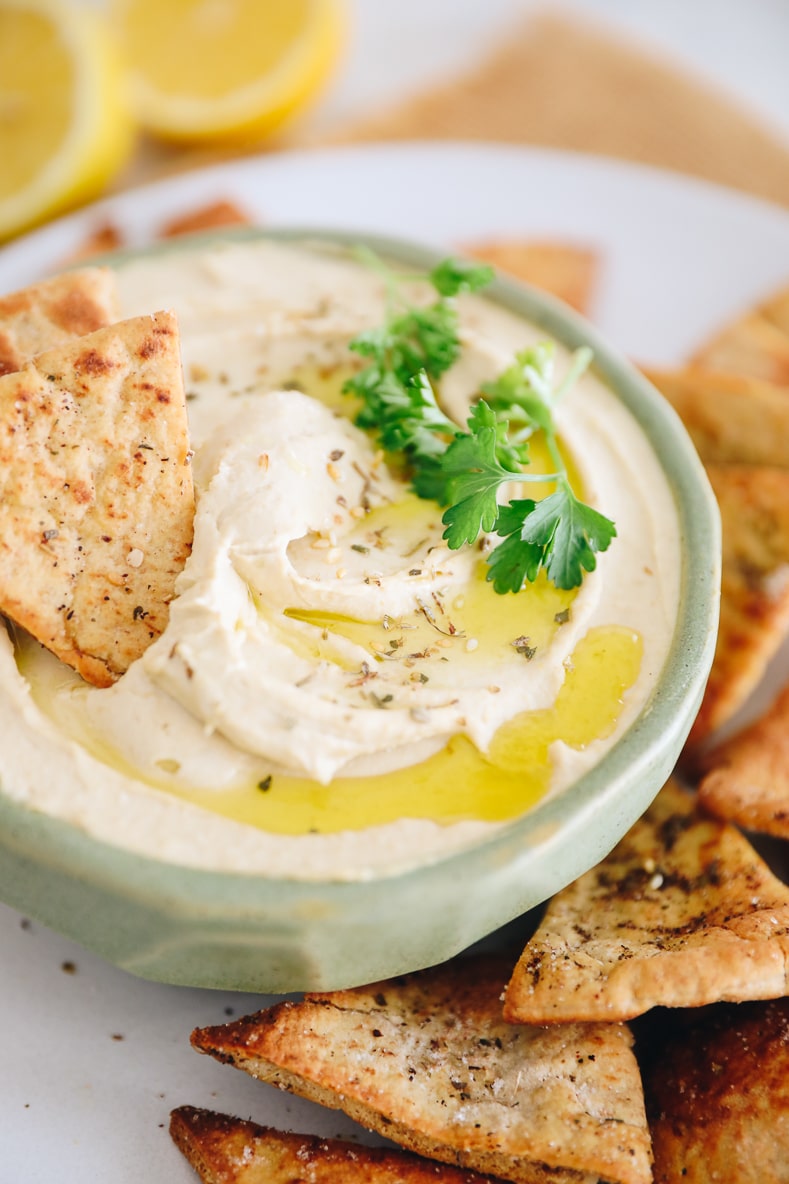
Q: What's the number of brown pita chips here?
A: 13